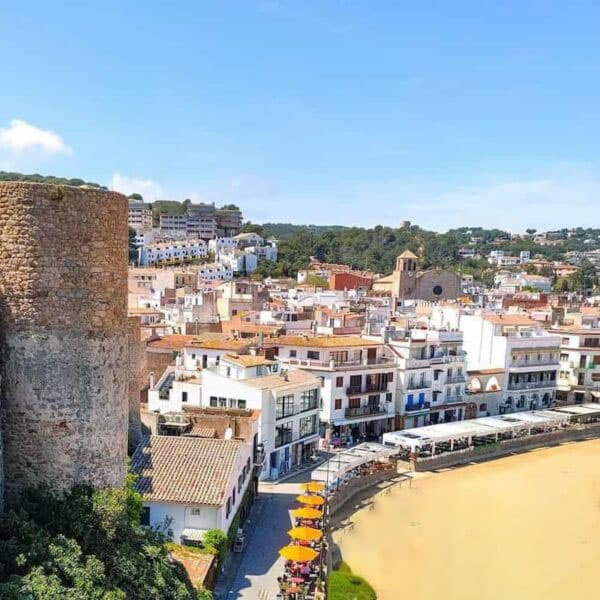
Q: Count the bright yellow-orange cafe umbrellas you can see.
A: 5